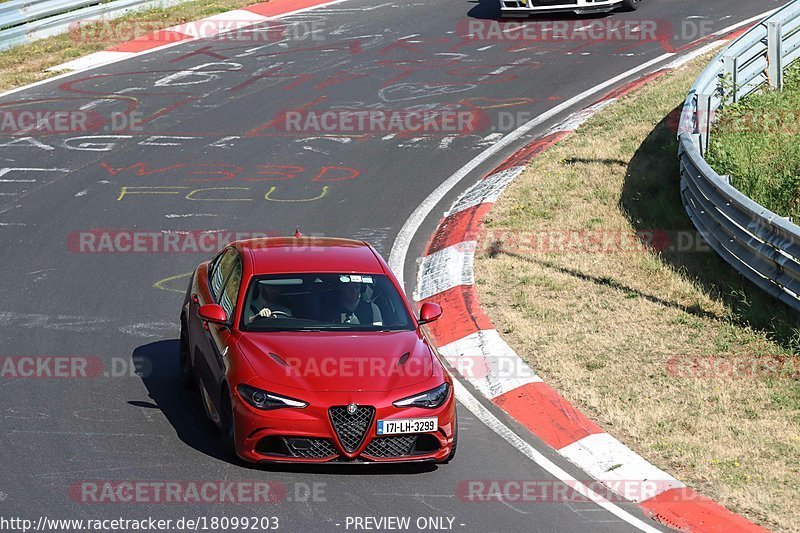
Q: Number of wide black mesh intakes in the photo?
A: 2